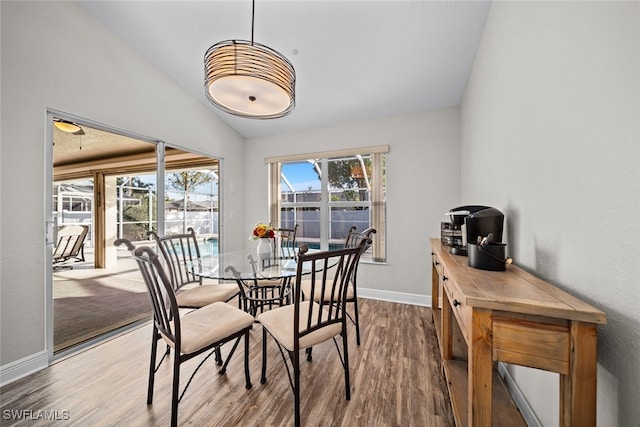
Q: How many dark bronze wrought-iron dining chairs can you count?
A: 5